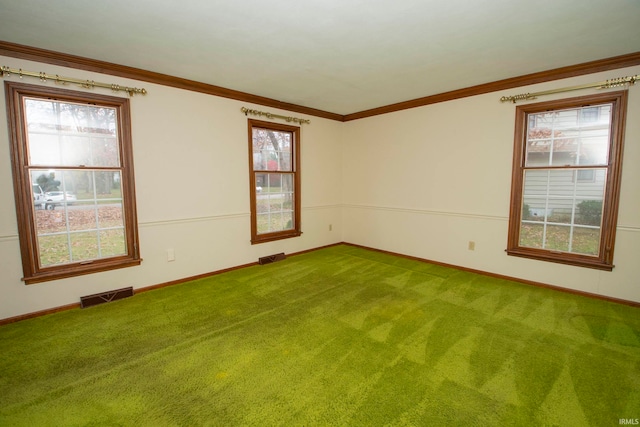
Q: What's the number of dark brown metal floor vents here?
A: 2